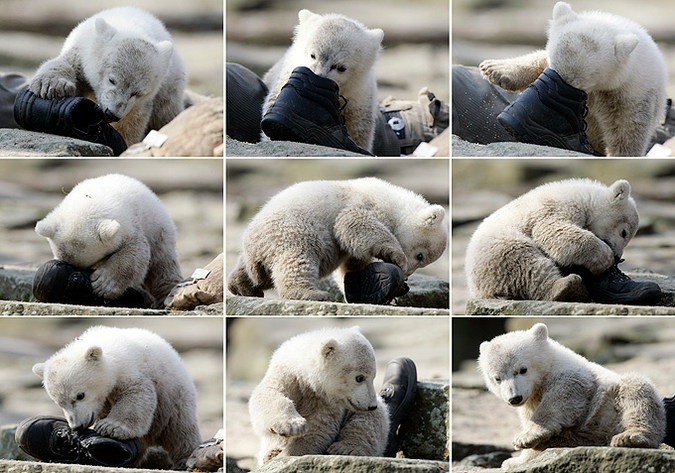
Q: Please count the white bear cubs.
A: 9